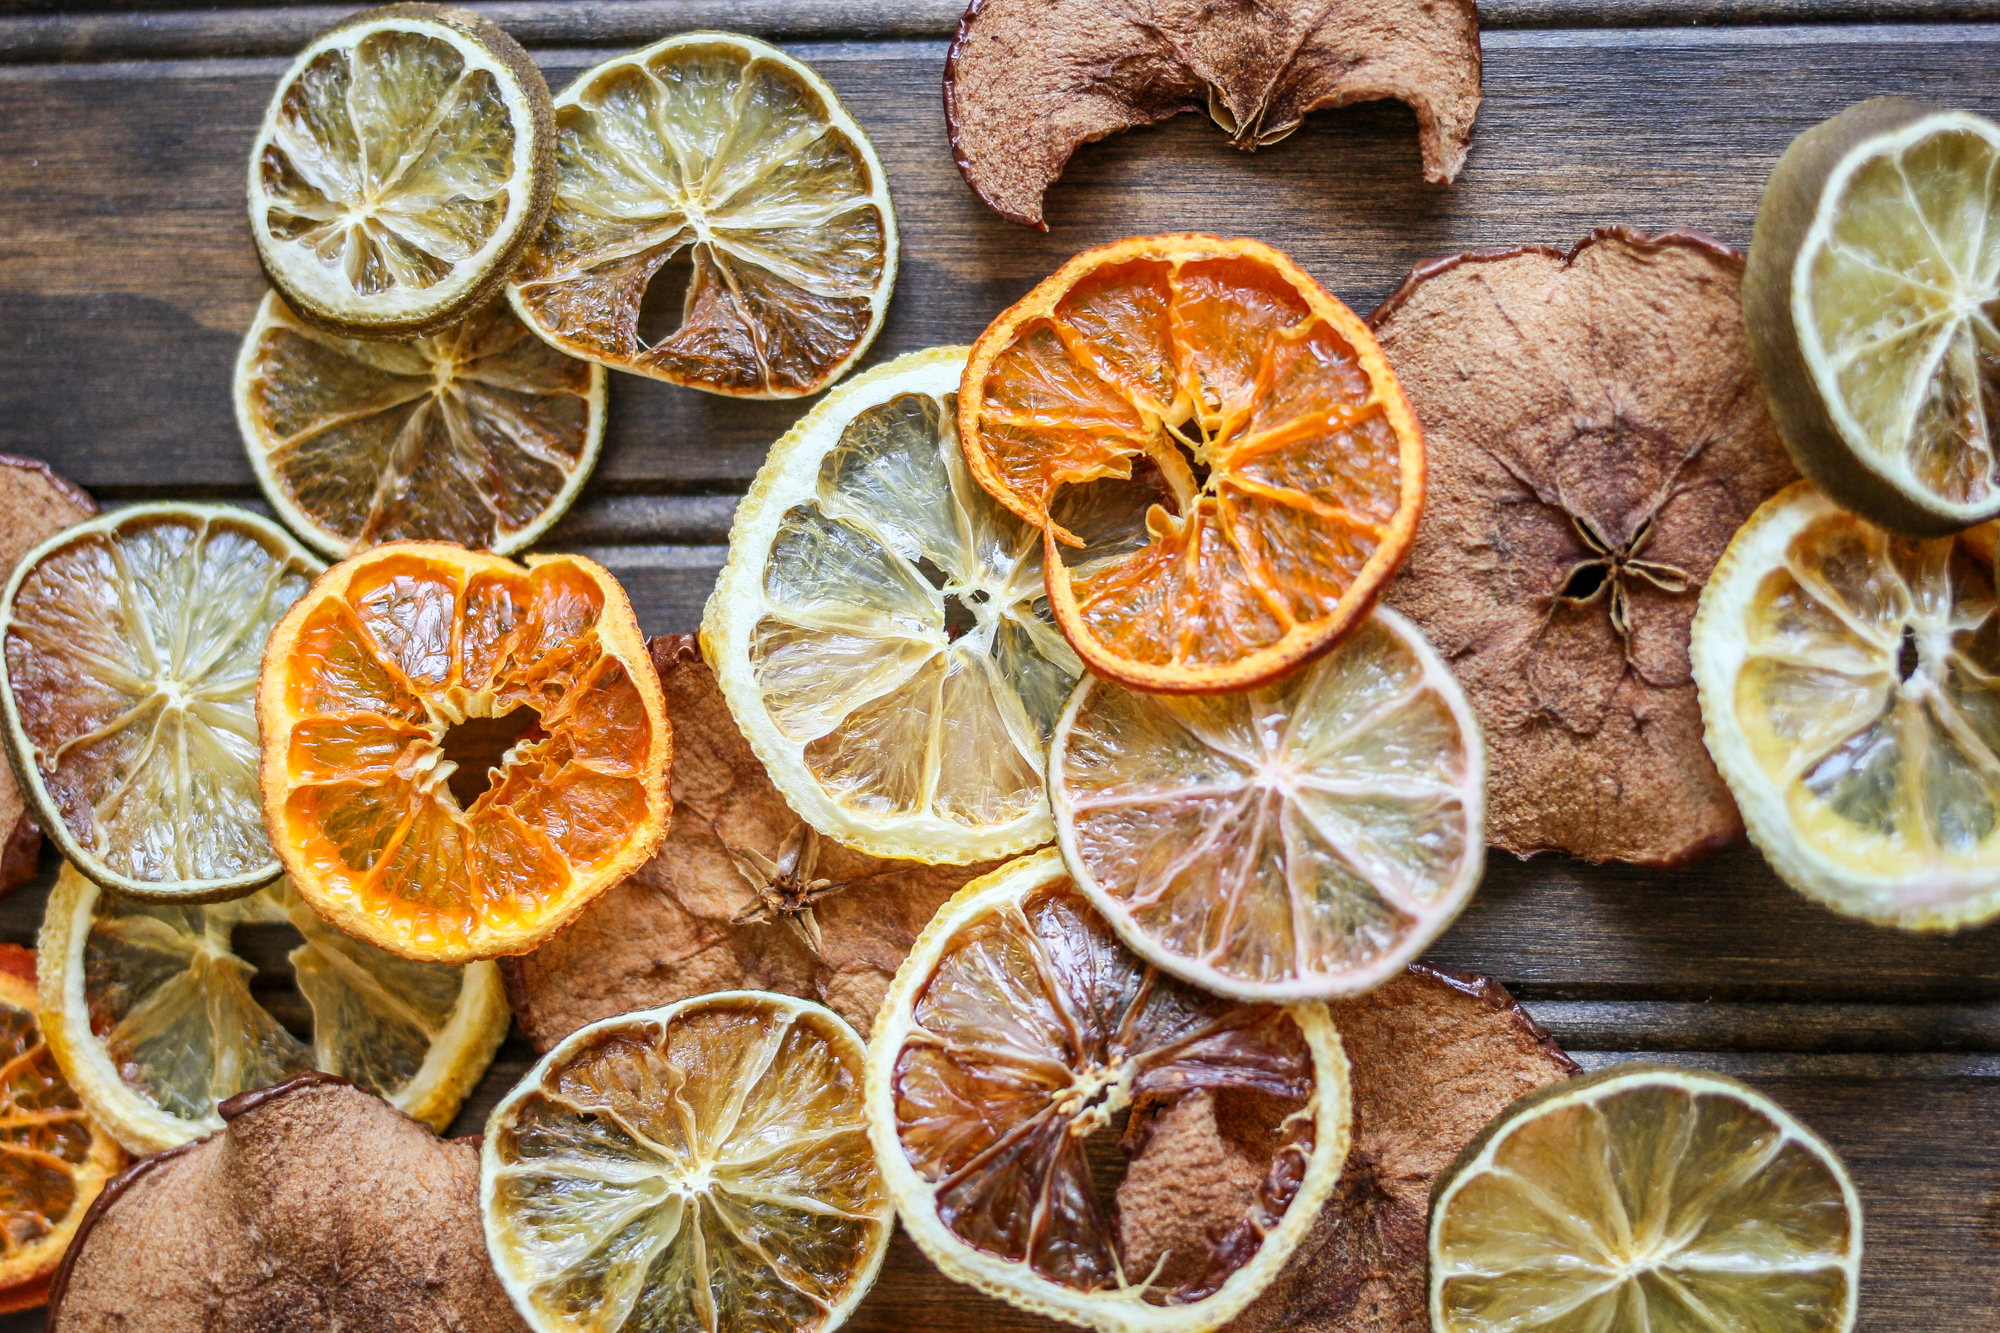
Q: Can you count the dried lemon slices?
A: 4